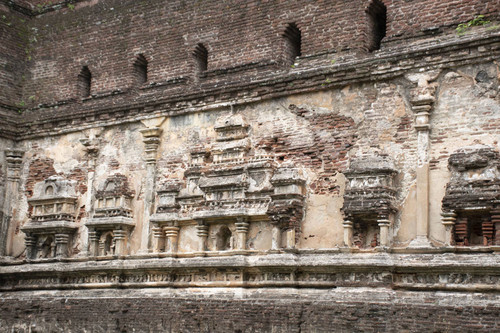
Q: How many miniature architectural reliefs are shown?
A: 5